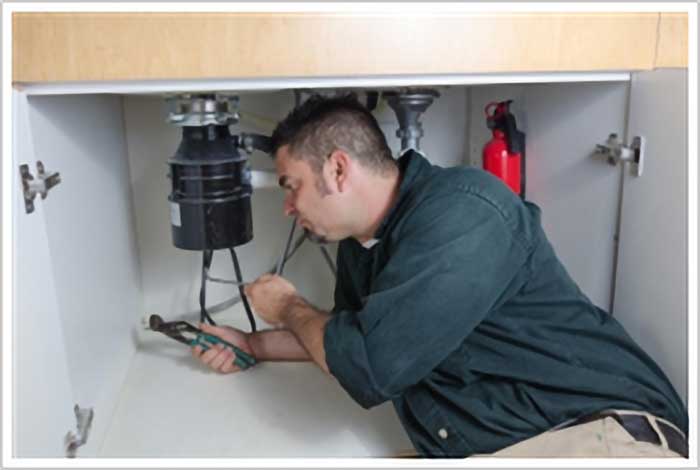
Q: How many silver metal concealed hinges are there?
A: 3